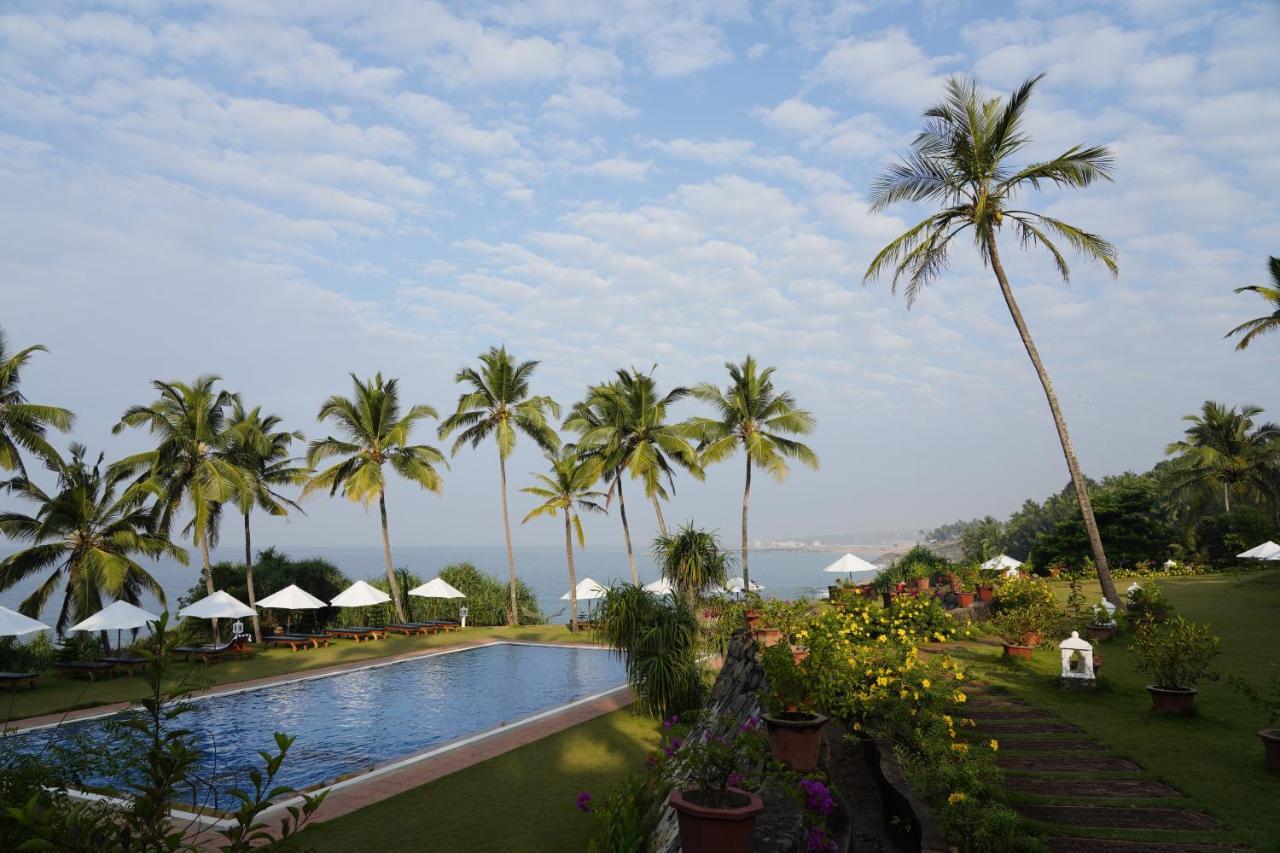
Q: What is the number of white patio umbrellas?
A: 12